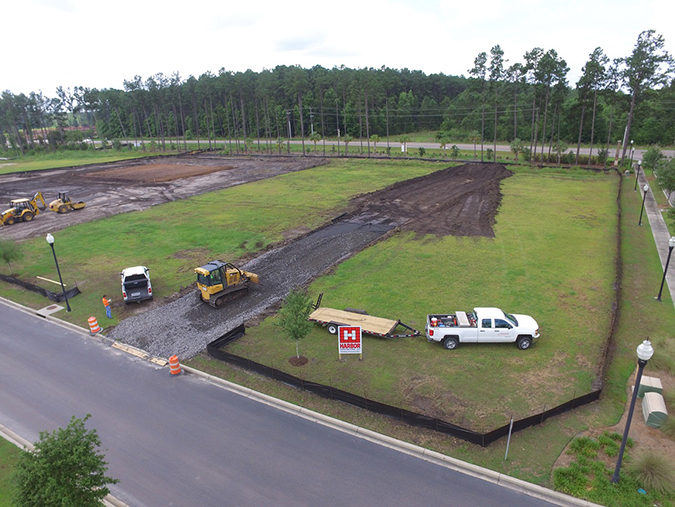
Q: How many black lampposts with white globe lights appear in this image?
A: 7